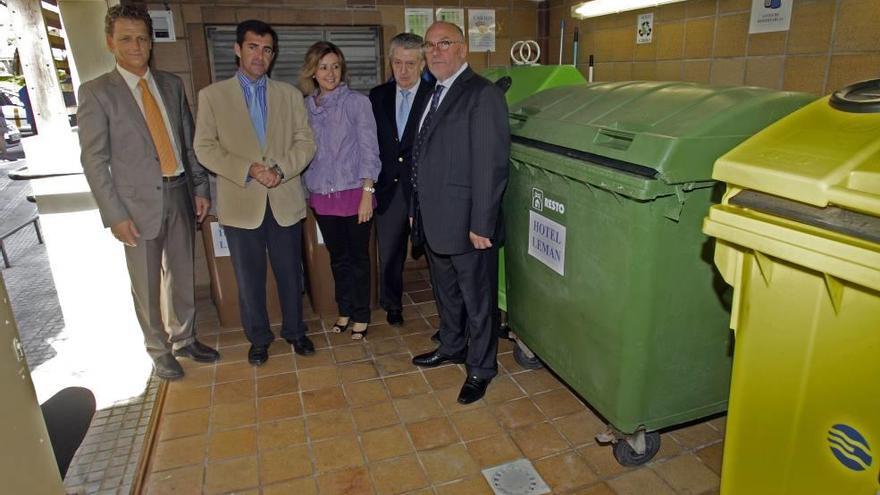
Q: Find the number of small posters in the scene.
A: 5